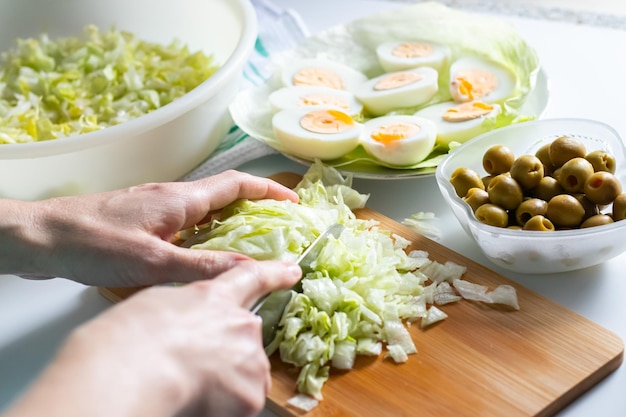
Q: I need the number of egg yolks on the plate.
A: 8